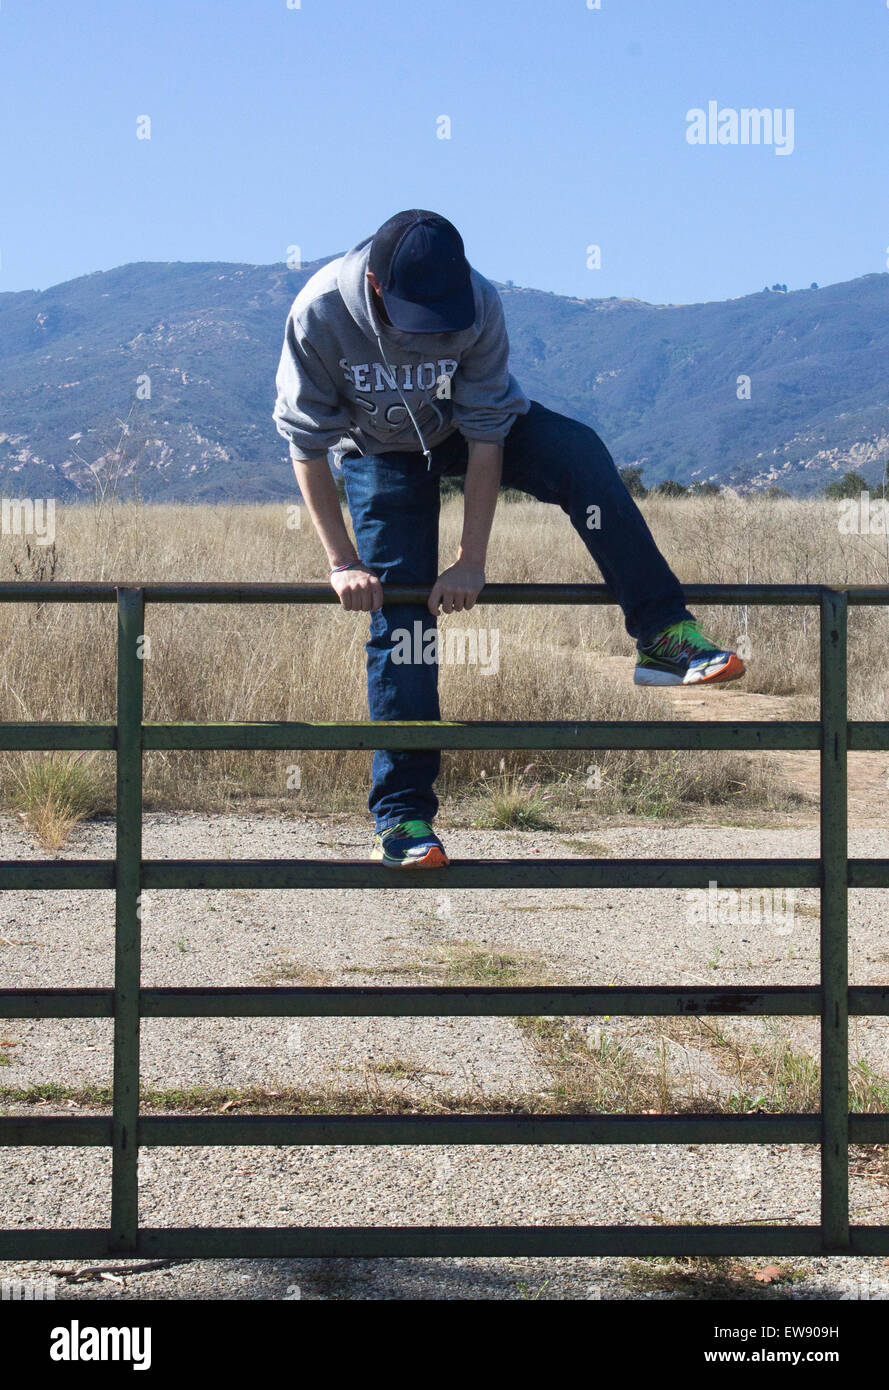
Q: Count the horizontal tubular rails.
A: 6